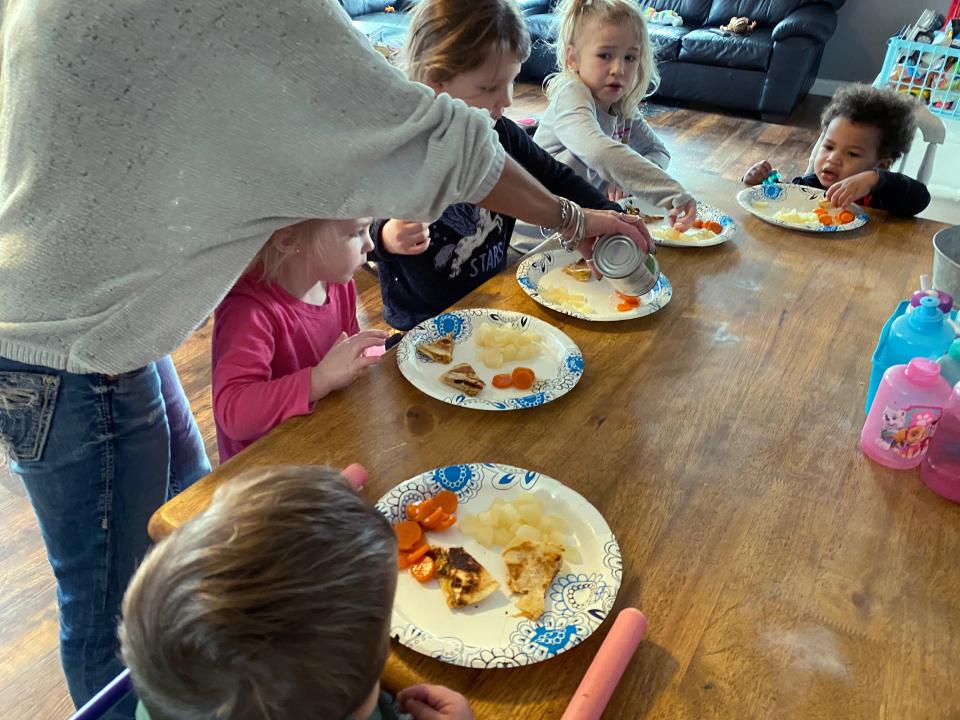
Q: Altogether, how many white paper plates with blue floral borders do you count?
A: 5